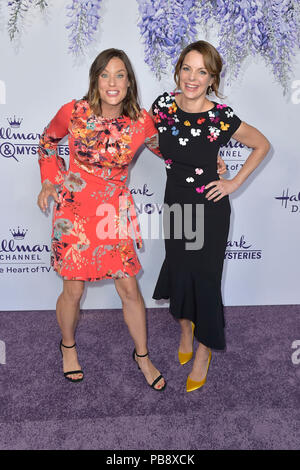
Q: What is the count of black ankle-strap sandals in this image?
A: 2